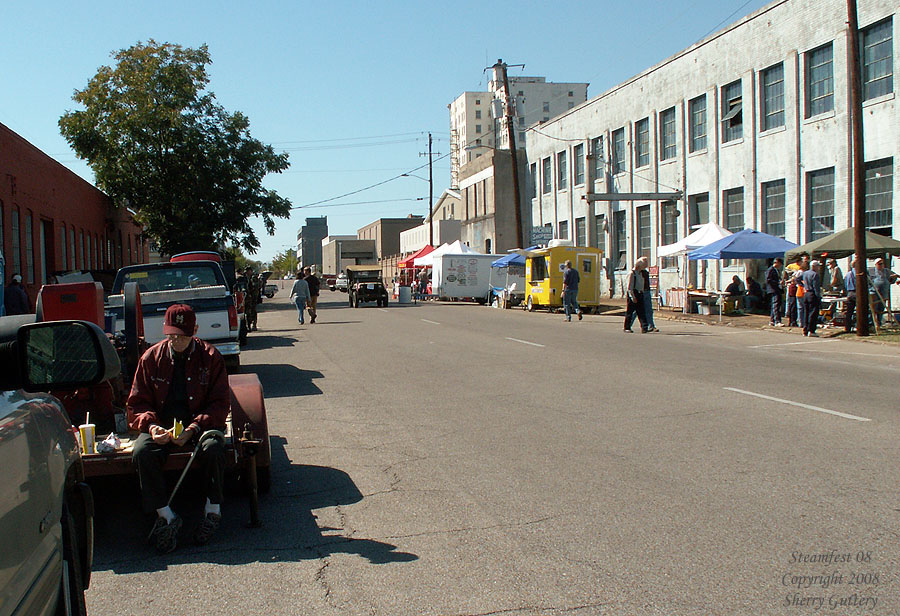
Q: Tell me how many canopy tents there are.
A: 7